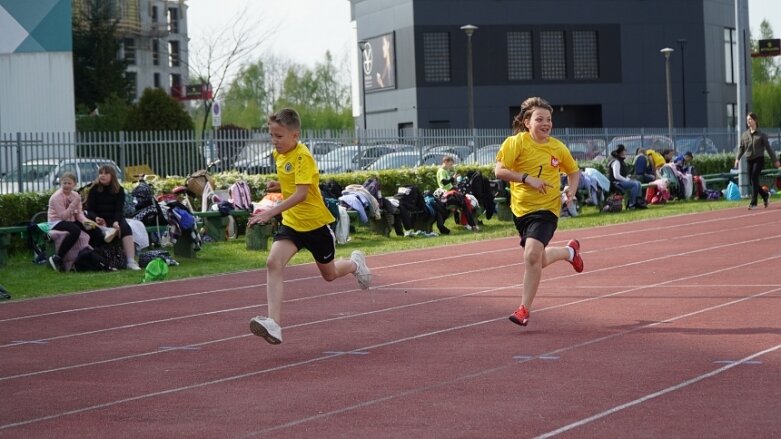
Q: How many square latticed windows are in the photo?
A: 4